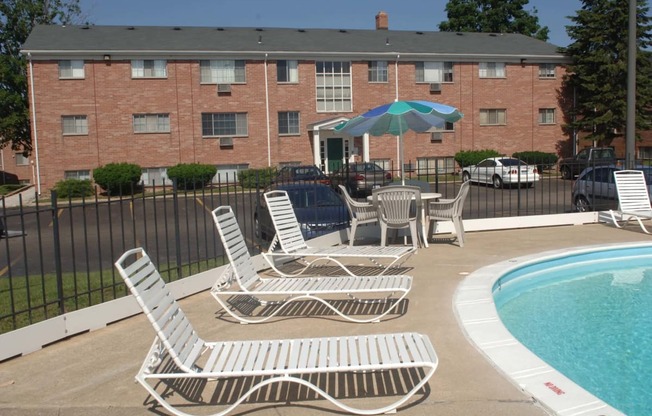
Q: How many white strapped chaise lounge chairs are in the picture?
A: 4